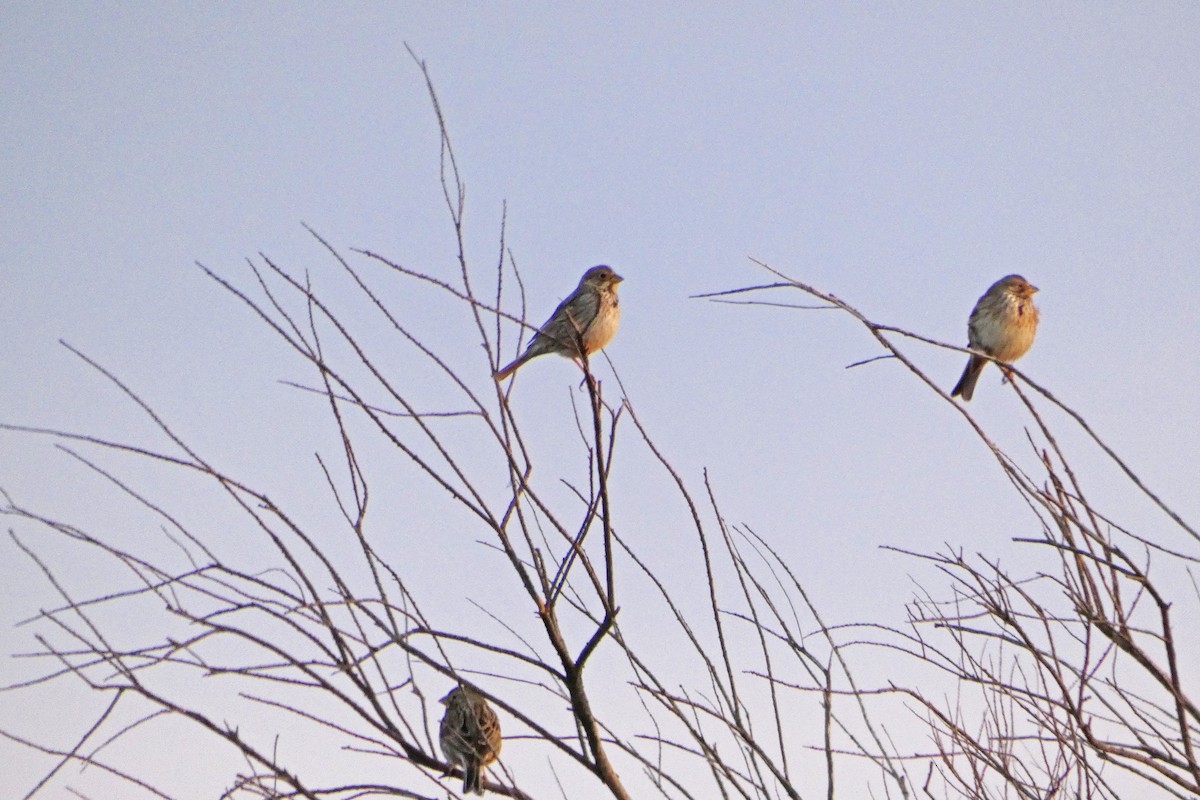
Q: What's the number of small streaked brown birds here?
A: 3